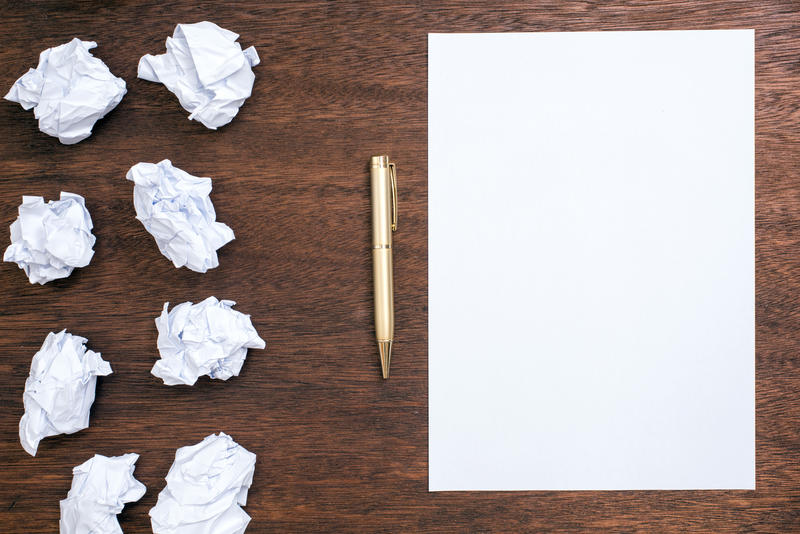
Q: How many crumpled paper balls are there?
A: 8